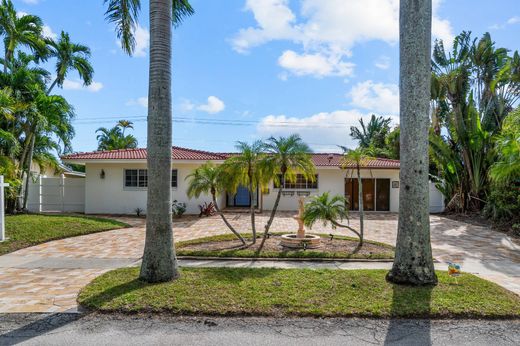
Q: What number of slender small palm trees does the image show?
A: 5